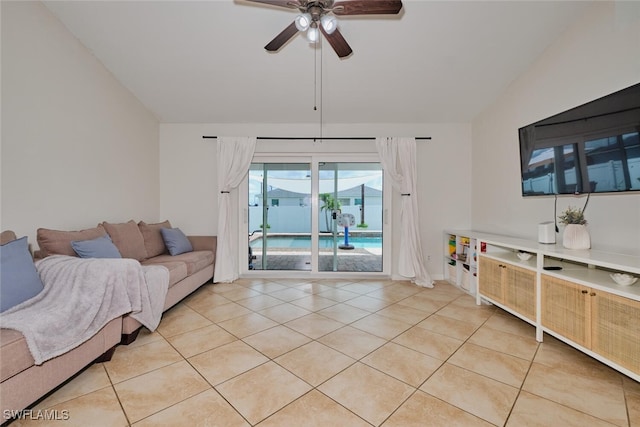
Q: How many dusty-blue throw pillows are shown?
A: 3